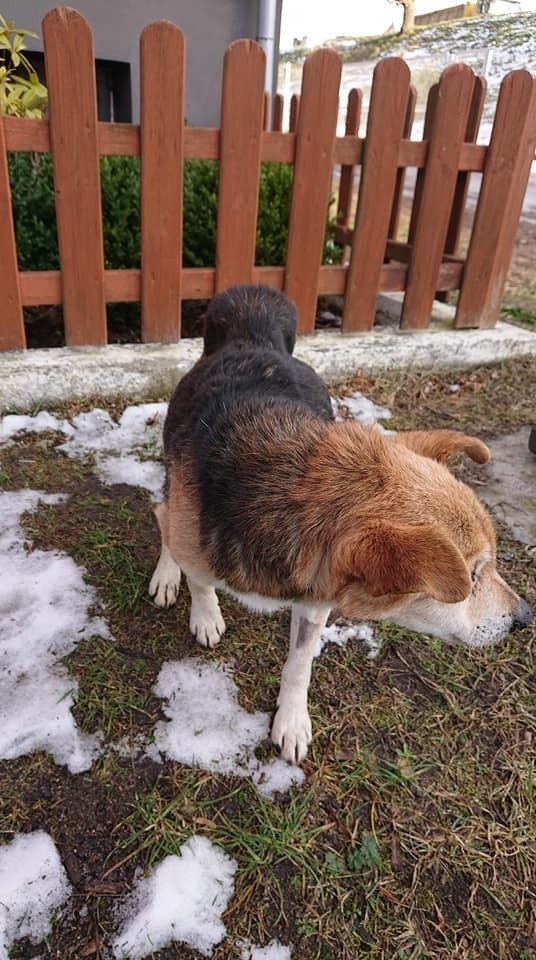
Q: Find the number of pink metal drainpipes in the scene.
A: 0